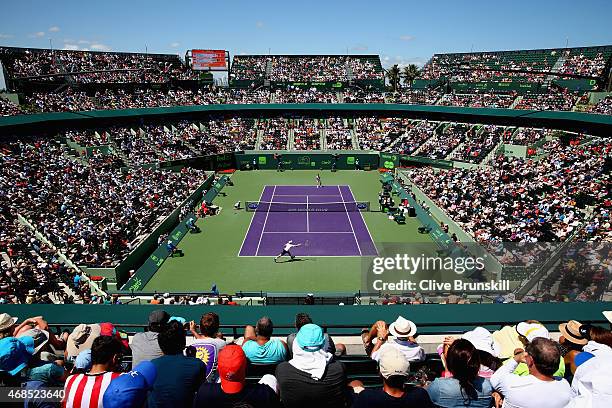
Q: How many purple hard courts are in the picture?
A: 1